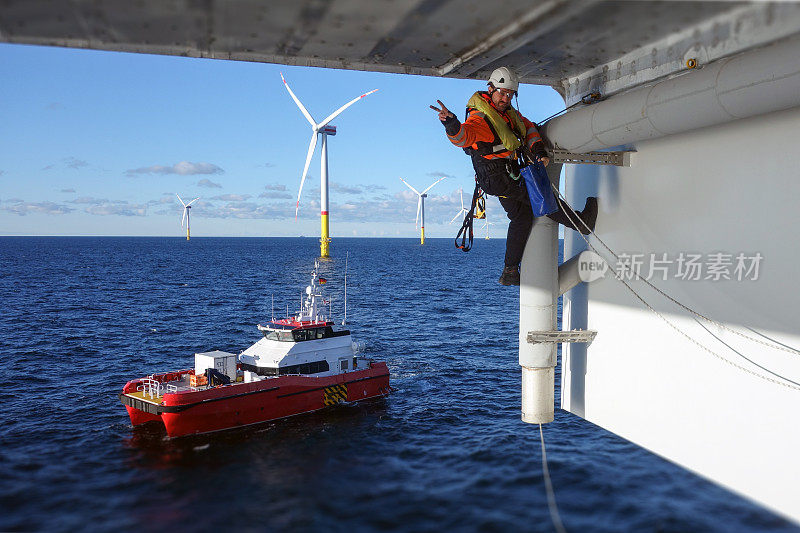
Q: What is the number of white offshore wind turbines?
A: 5